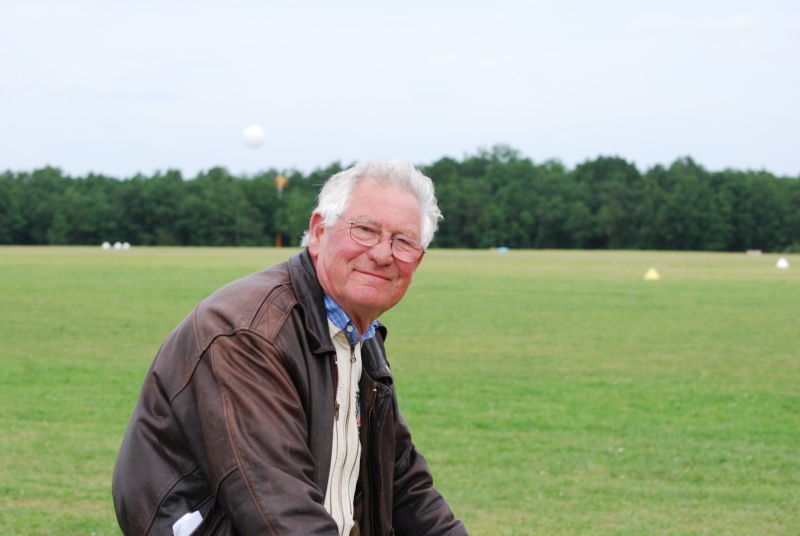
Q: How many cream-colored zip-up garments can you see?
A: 1